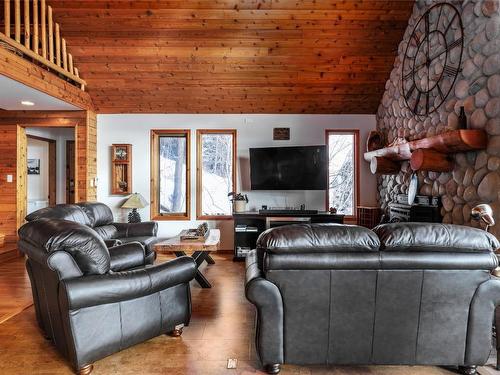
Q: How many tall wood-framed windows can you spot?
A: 3